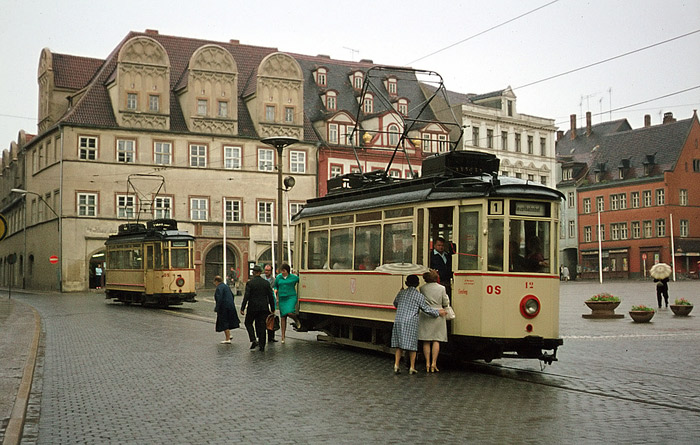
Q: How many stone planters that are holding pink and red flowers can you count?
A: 3